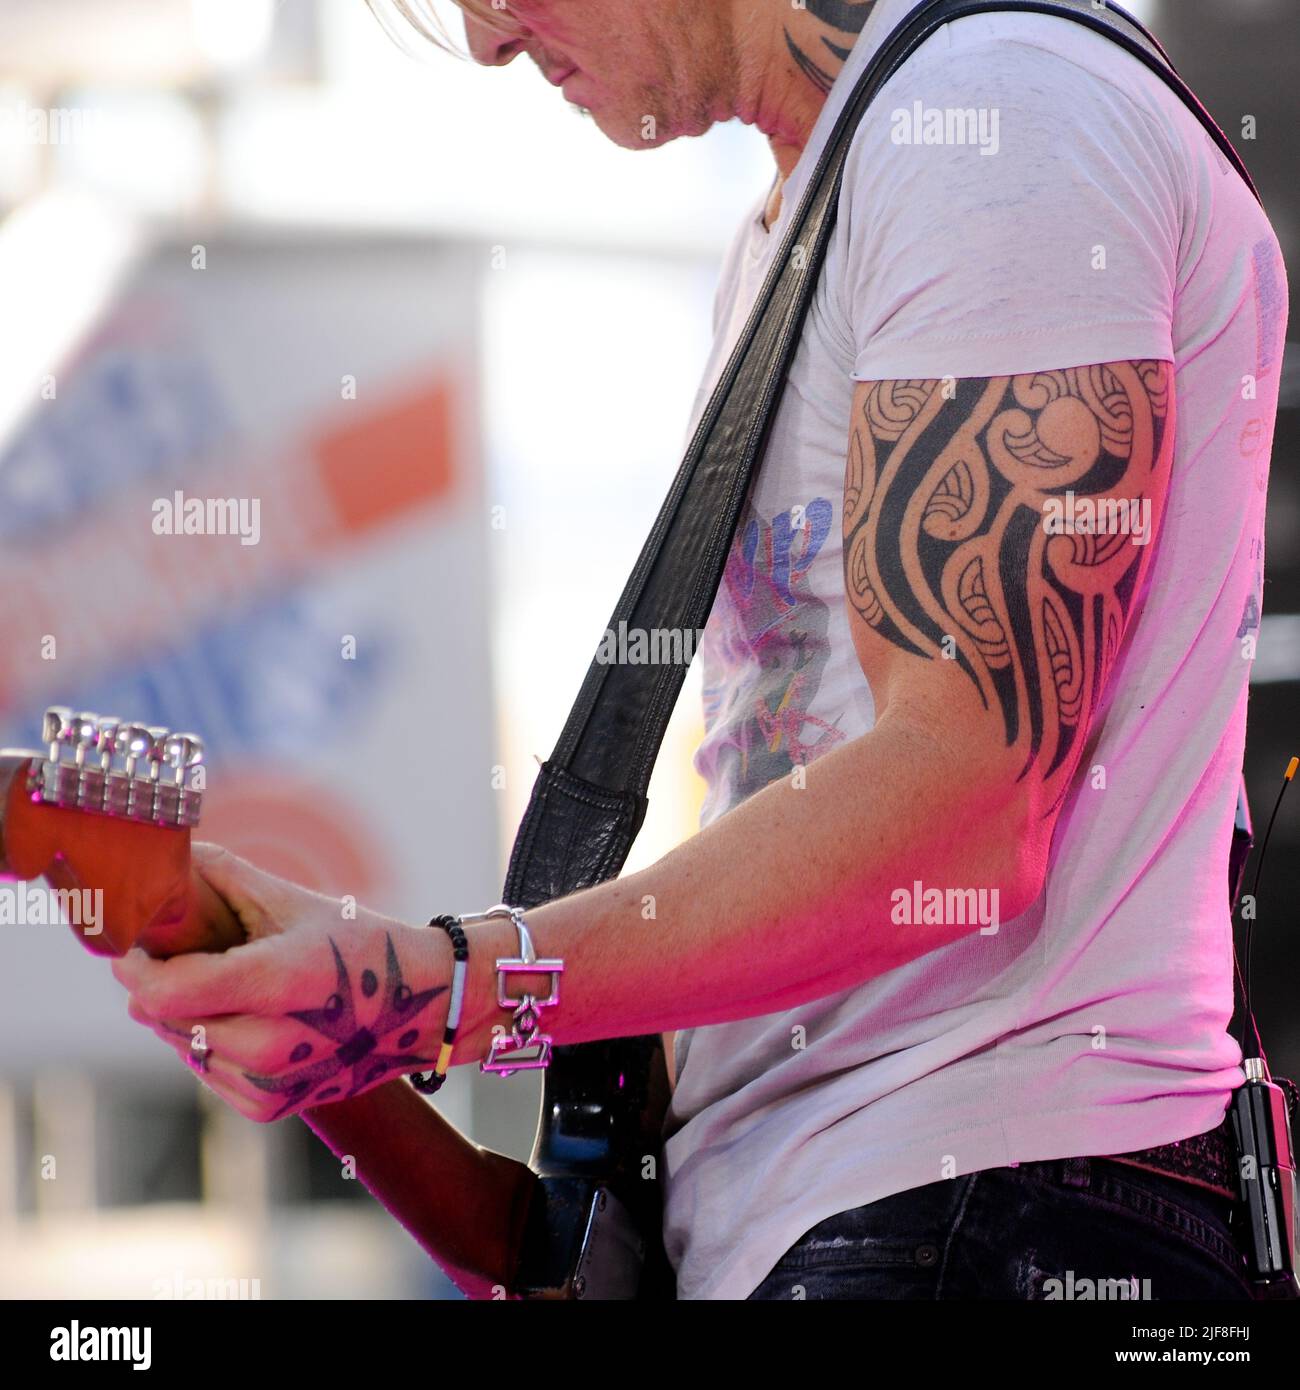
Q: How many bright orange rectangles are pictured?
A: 1